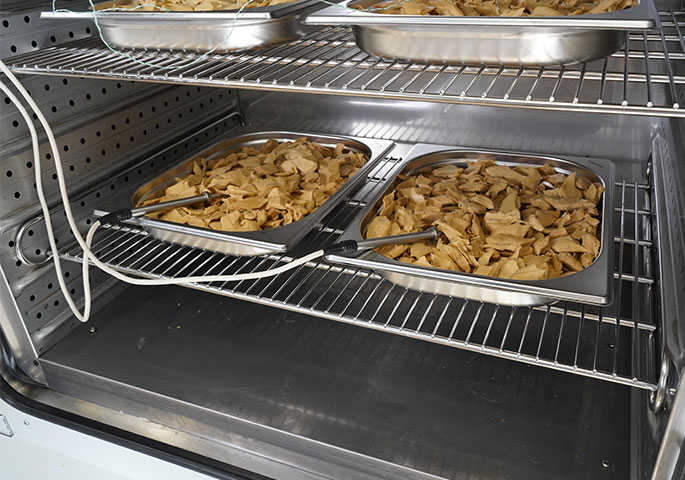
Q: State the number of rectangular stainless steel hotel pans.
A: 4